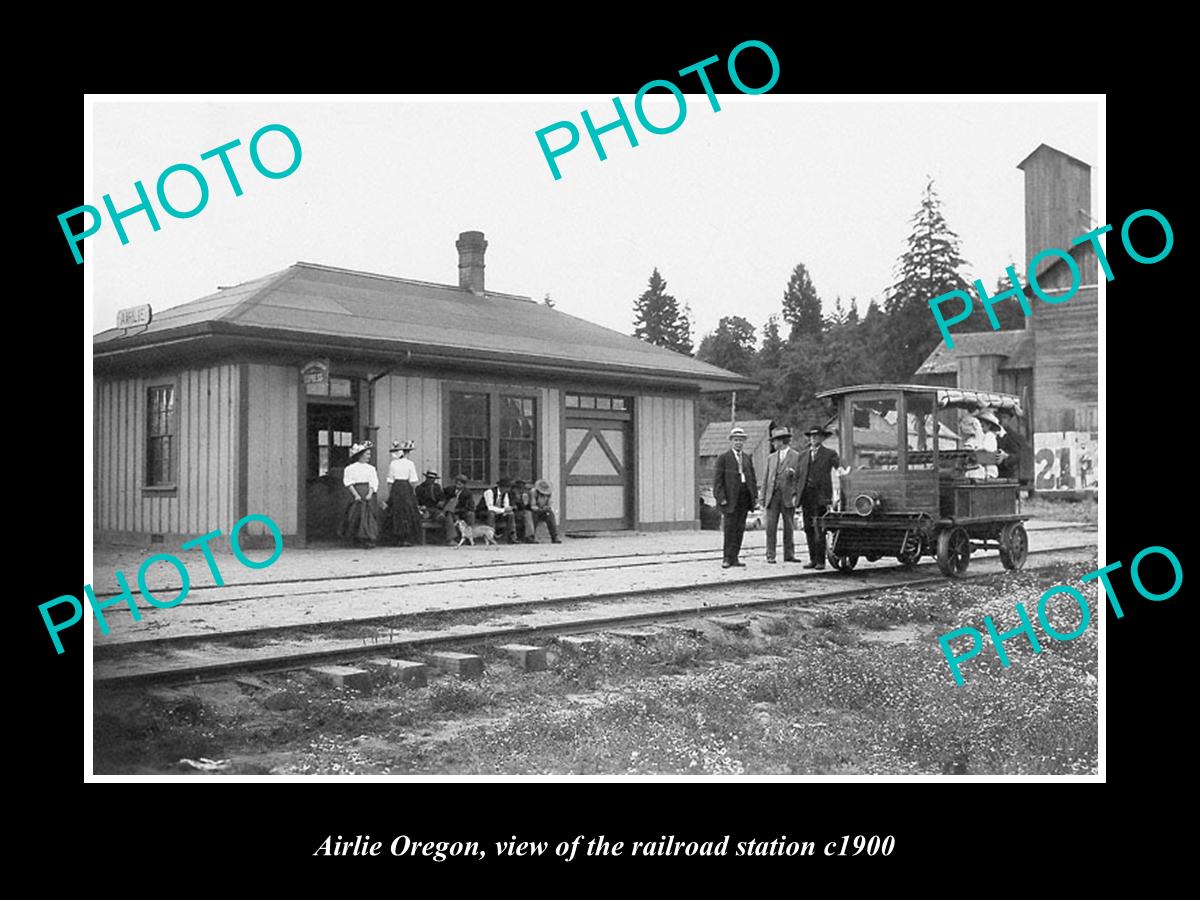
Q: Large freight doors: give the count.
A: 1